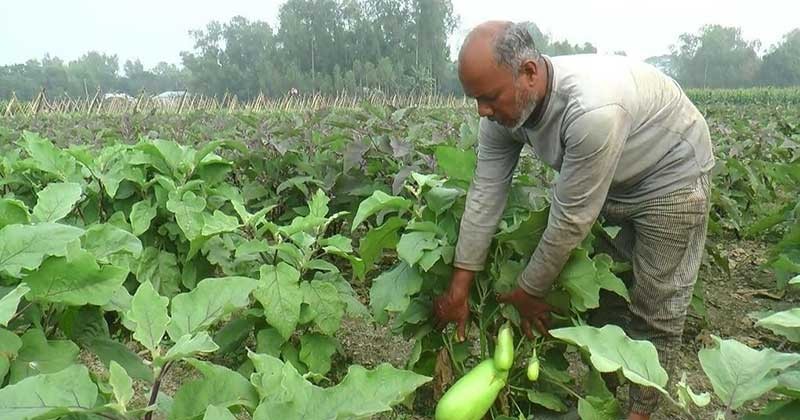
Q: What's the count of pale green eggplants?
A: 3